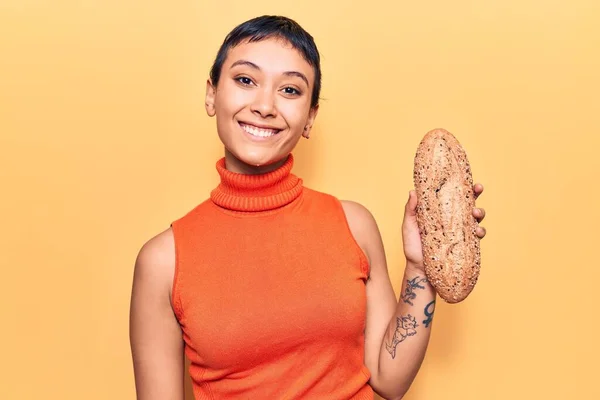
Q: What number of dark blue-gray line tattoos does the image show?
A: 3